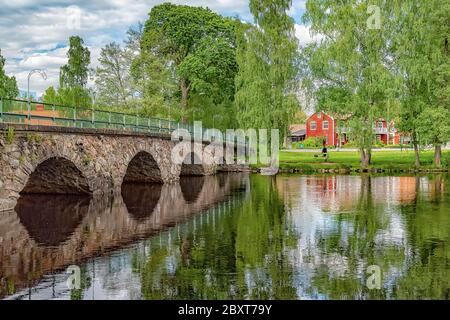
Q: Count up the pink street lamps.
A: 0